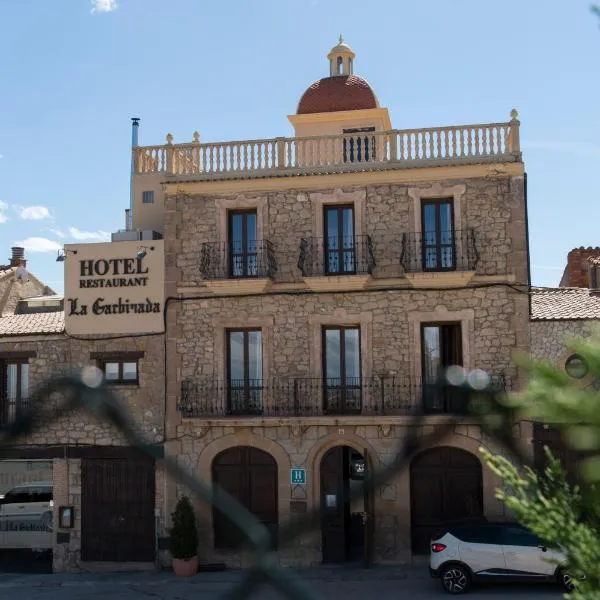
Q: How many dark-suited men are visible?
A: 0